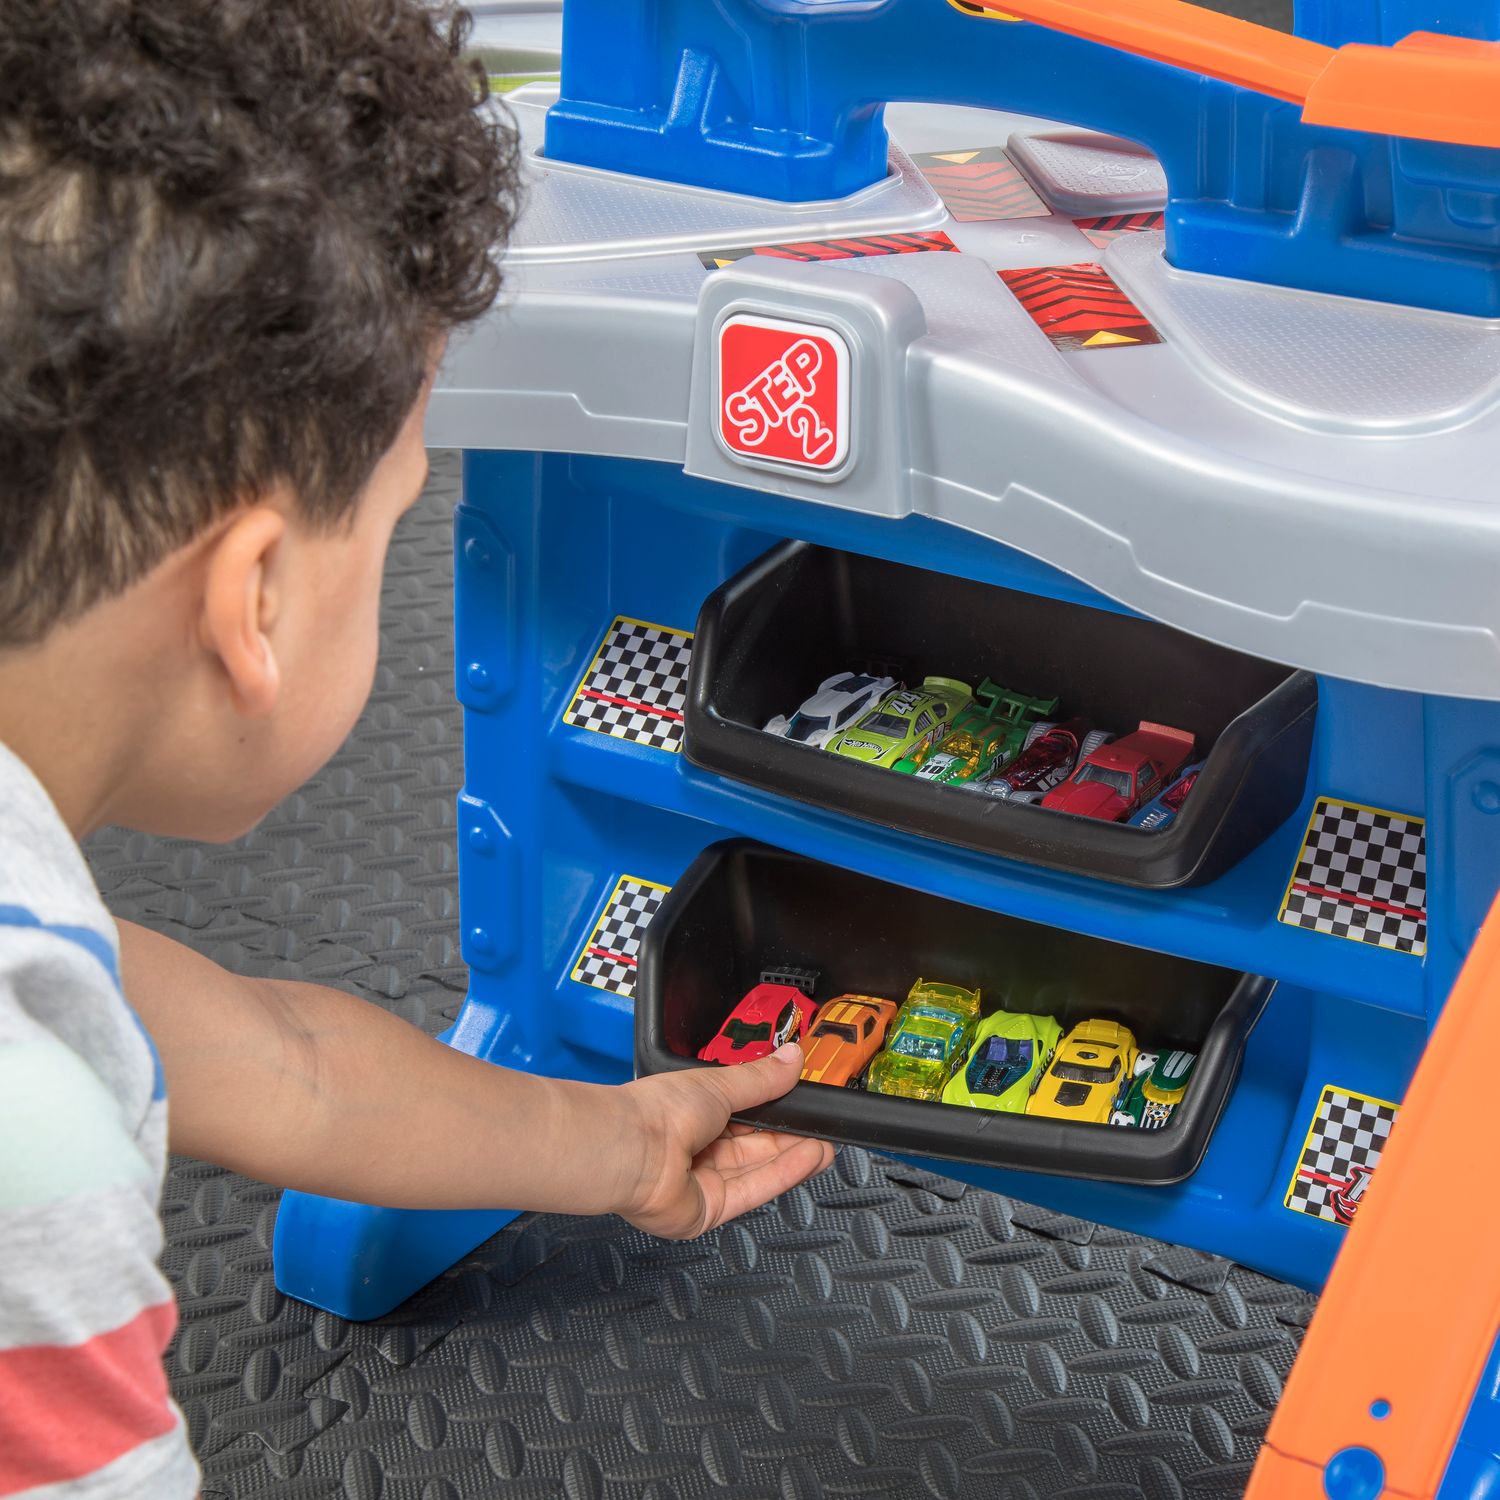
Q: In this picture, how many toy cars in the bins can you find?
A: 12